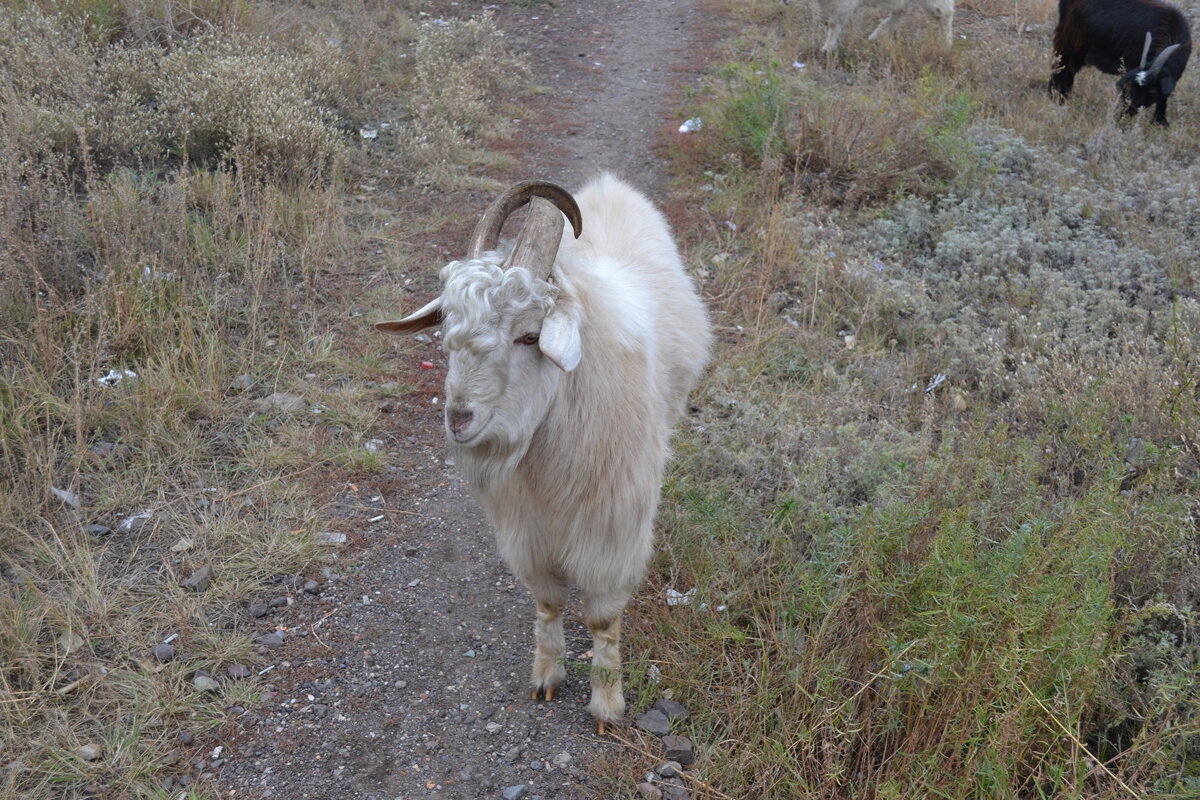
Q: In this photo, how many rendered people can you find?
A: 0